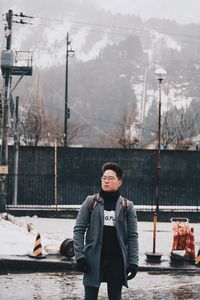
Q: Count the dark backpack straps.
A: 2